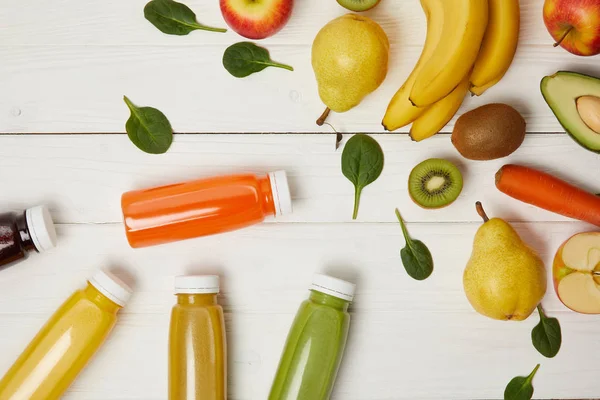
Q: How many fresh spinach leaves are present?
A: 7